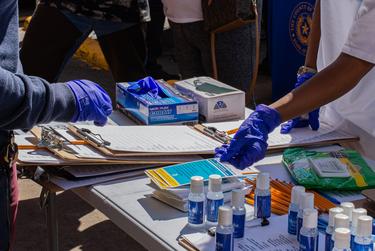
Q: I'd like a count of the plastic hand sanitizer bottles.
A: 14